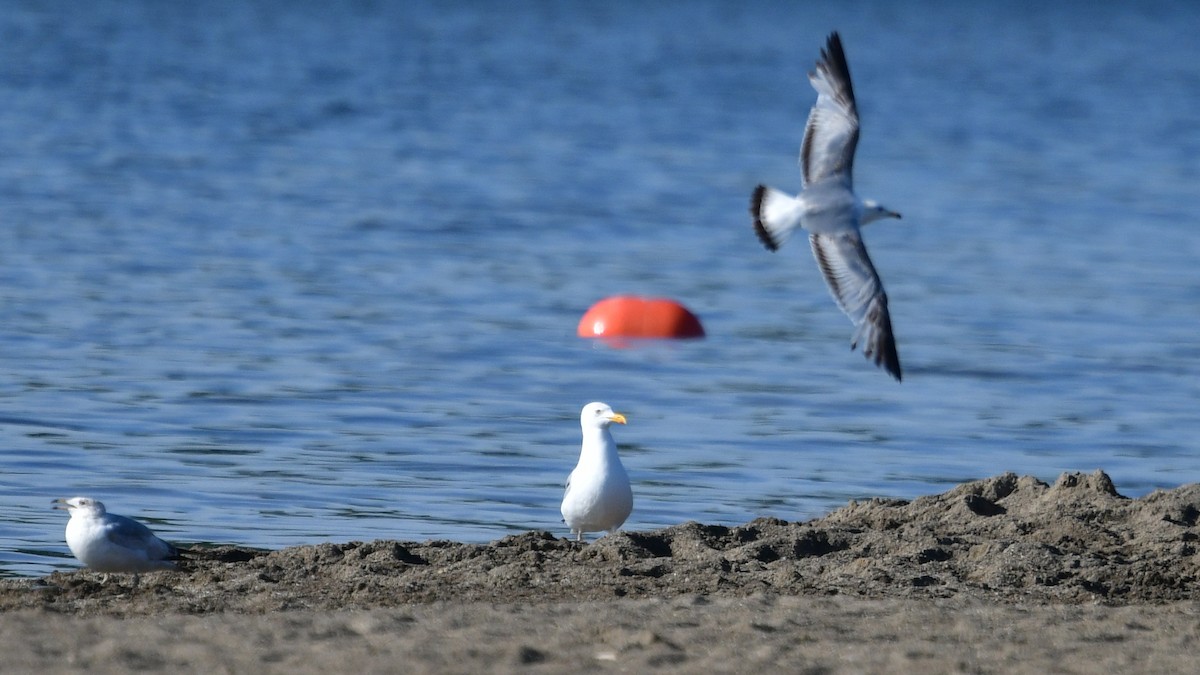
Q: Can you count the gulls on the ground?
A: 2